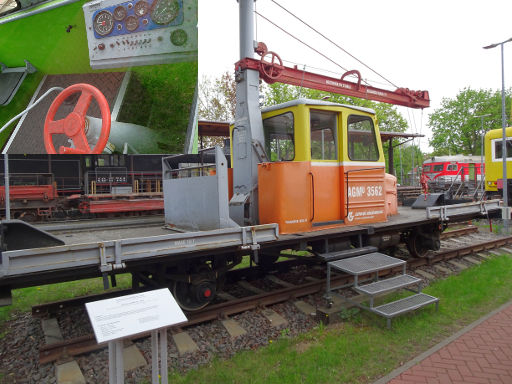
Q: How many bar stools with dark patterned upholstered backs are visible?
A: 0